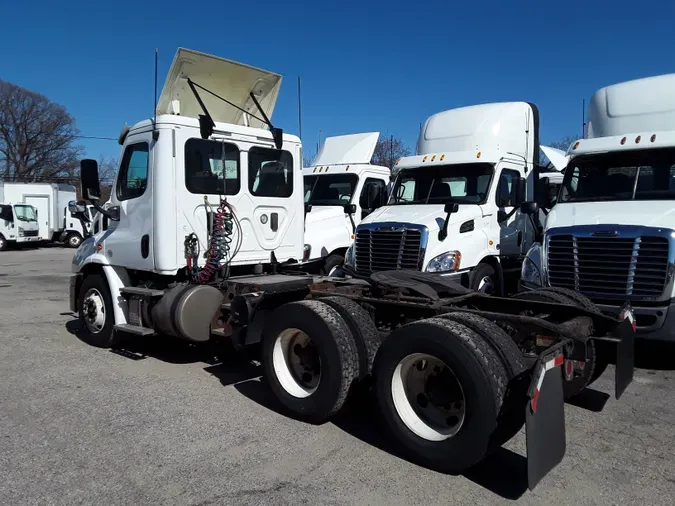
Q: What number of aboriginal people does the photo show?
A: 0